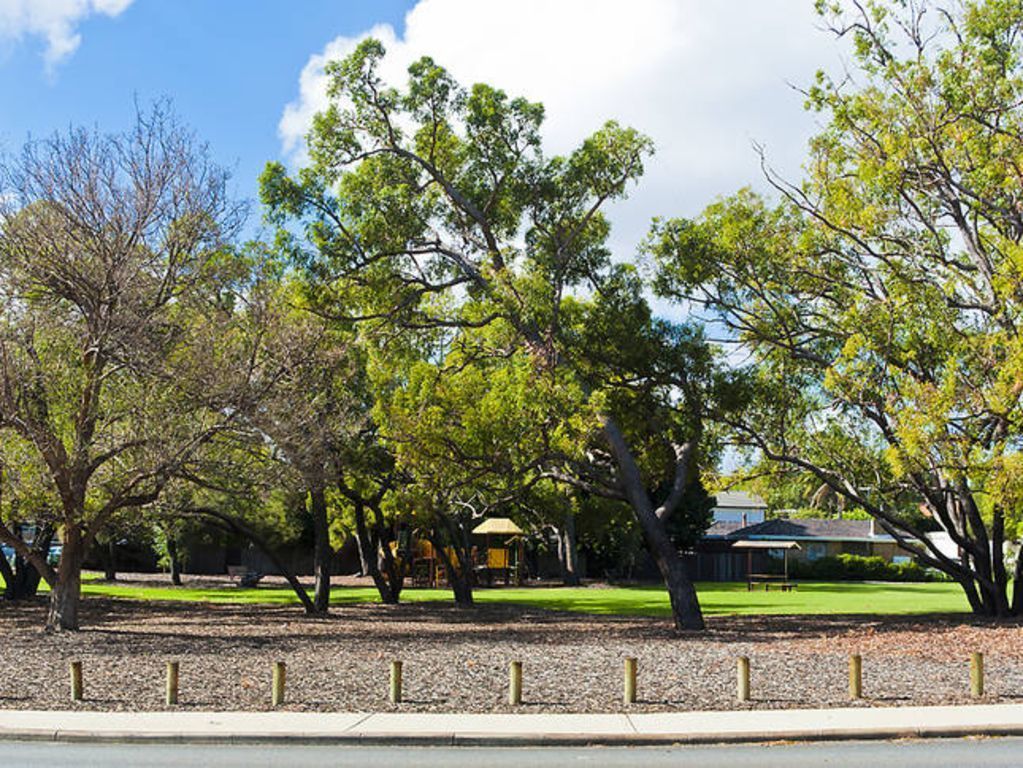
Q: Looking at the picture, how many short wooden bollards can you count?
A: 9